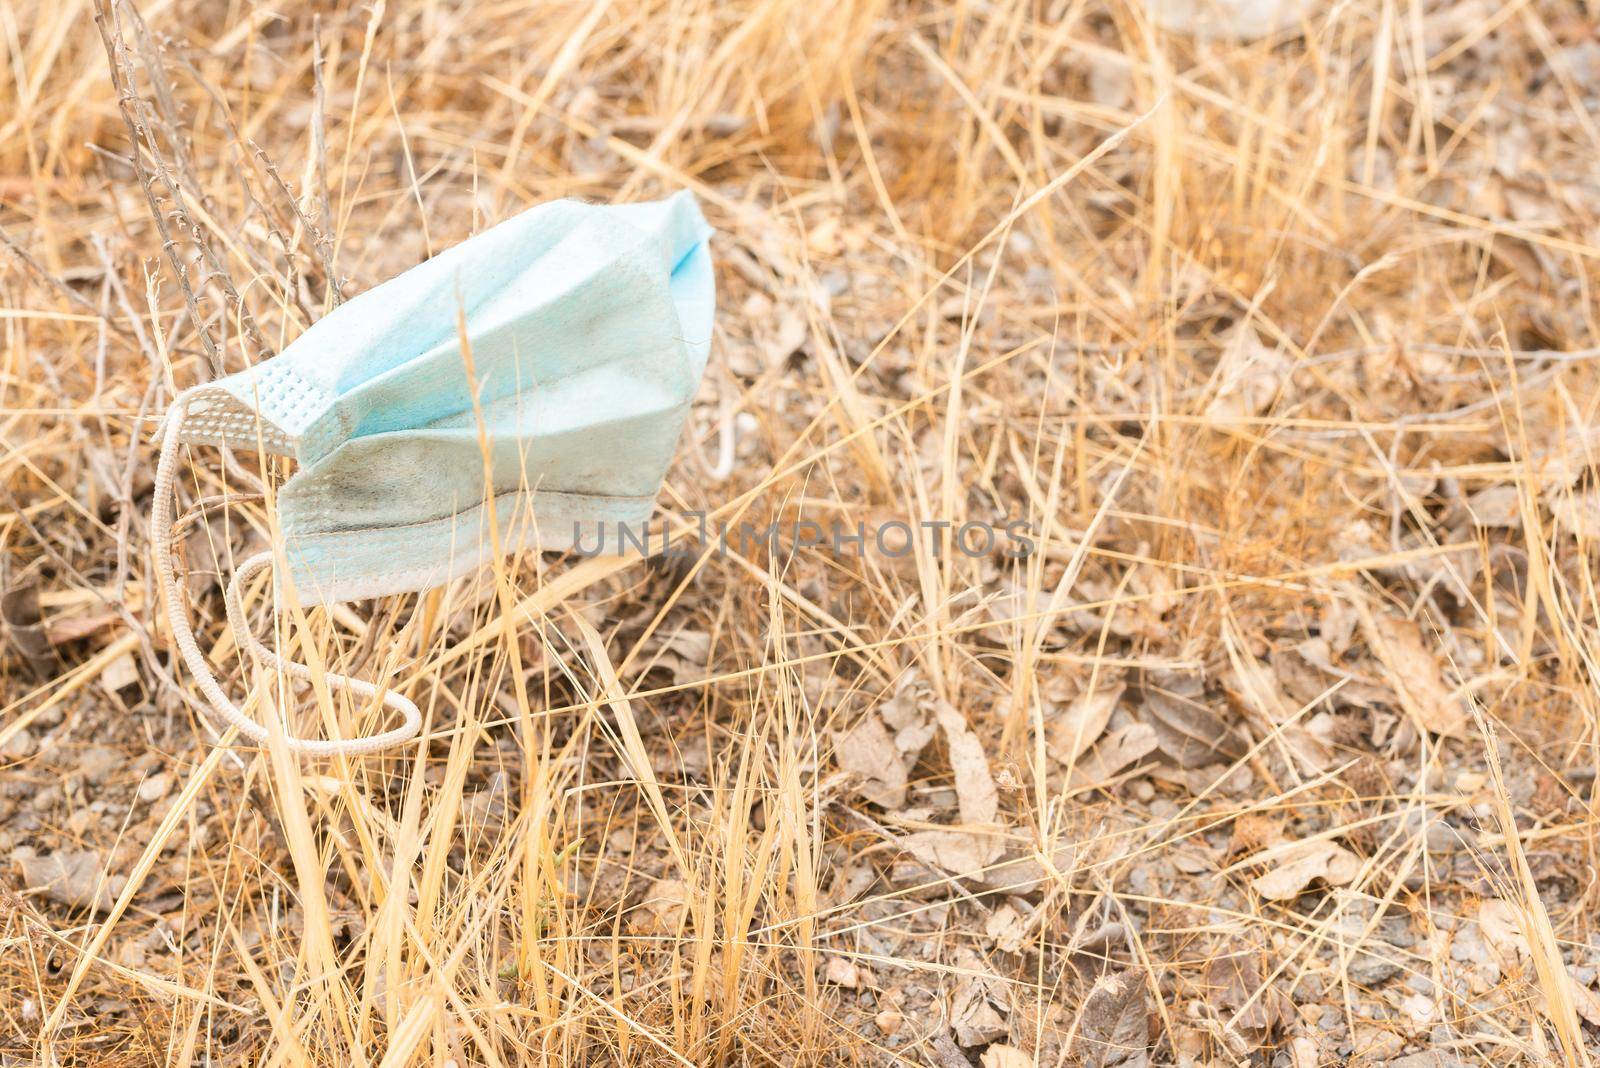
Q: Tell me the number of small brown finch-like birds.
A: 0